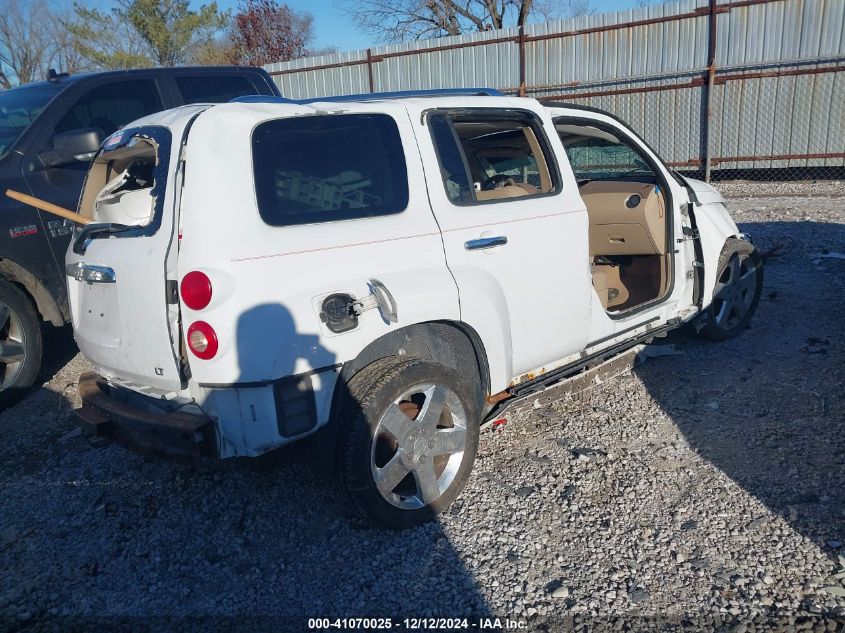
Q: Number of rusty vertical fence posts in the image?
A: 3